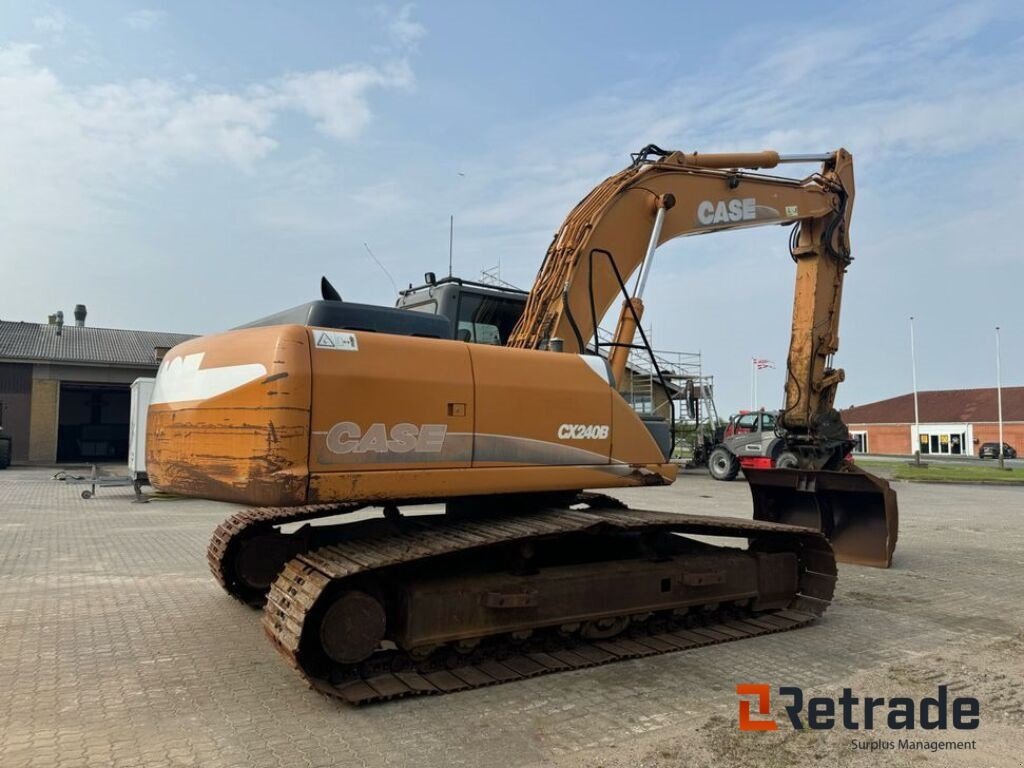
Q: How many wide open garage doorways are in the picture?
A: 1